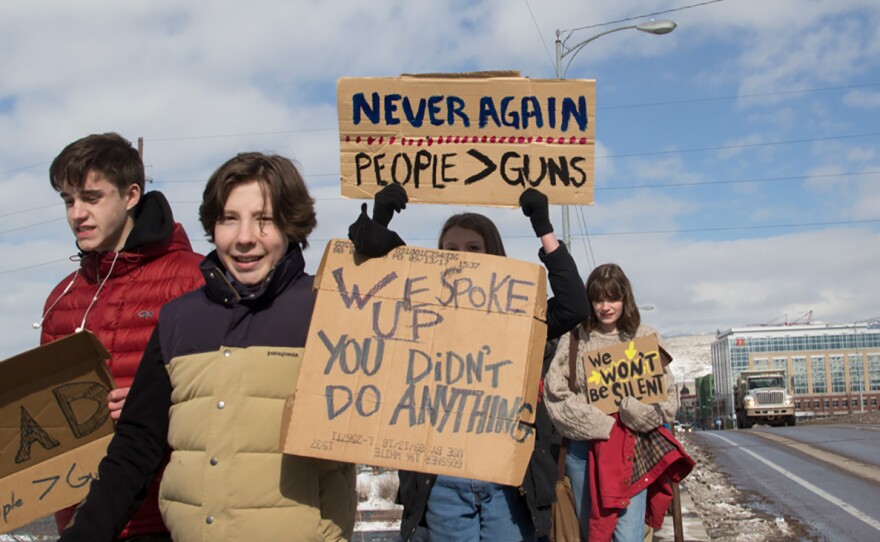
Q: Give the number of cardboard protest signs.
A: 4